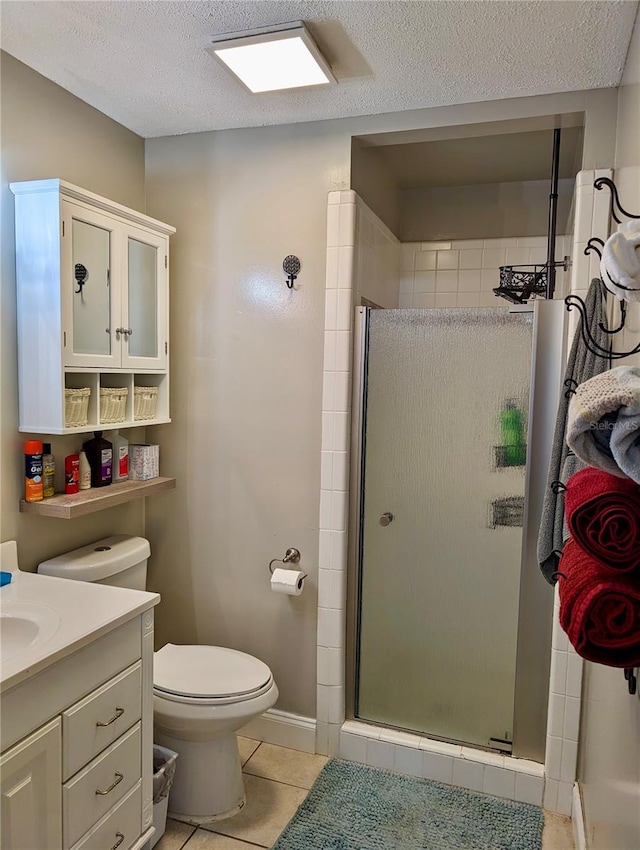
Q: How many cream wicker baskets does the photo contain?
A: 3